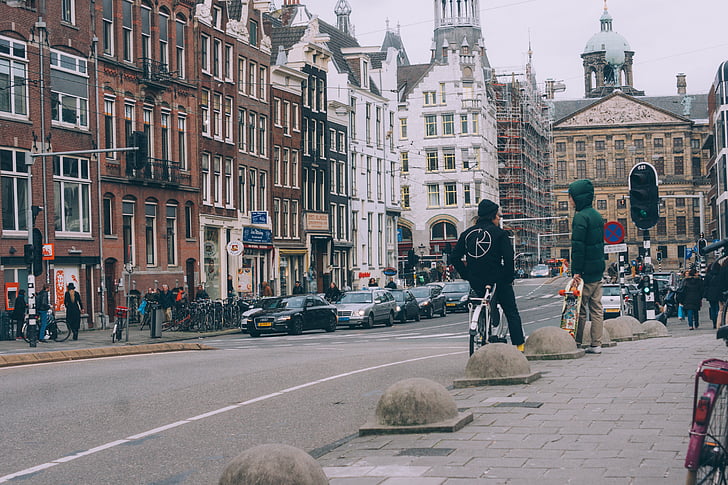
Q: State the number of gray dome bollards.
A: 8